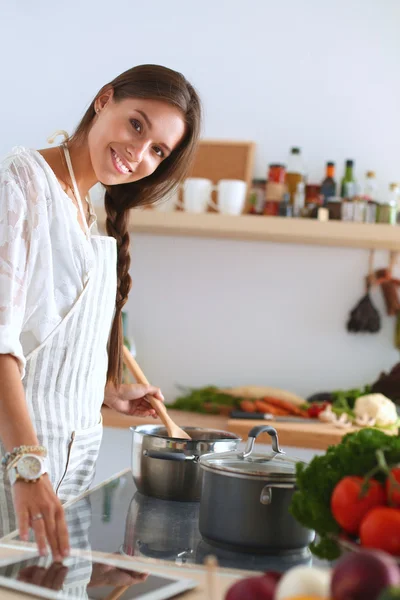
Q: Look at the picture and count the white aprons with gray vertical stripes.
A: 1